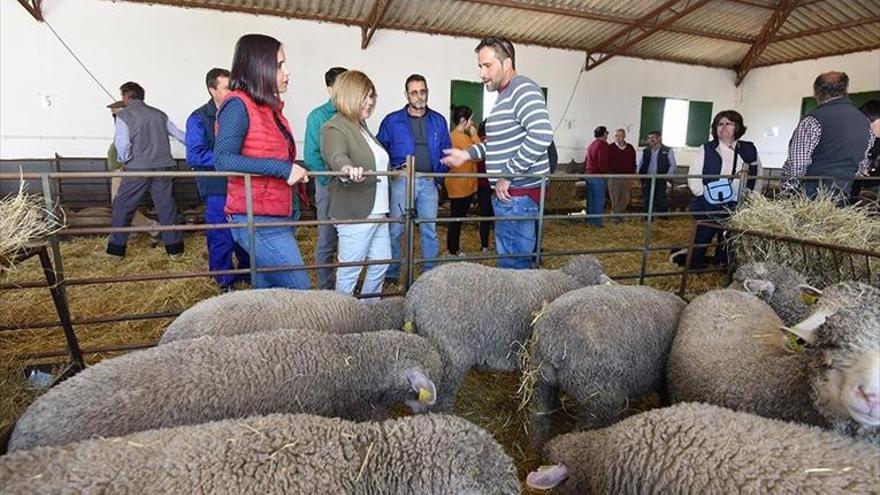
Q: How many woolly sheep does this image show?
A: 9